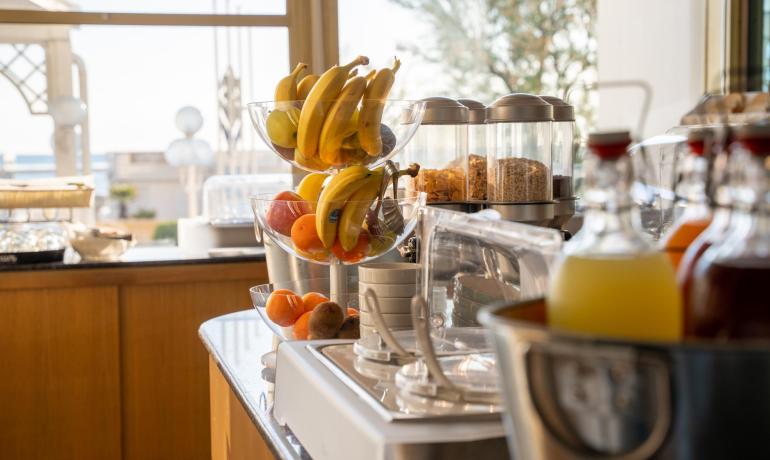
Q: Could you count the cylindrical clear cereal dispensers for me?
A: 4